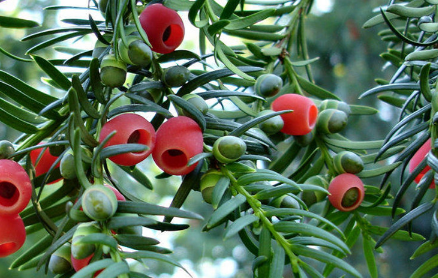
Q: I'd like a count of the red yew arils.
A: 11